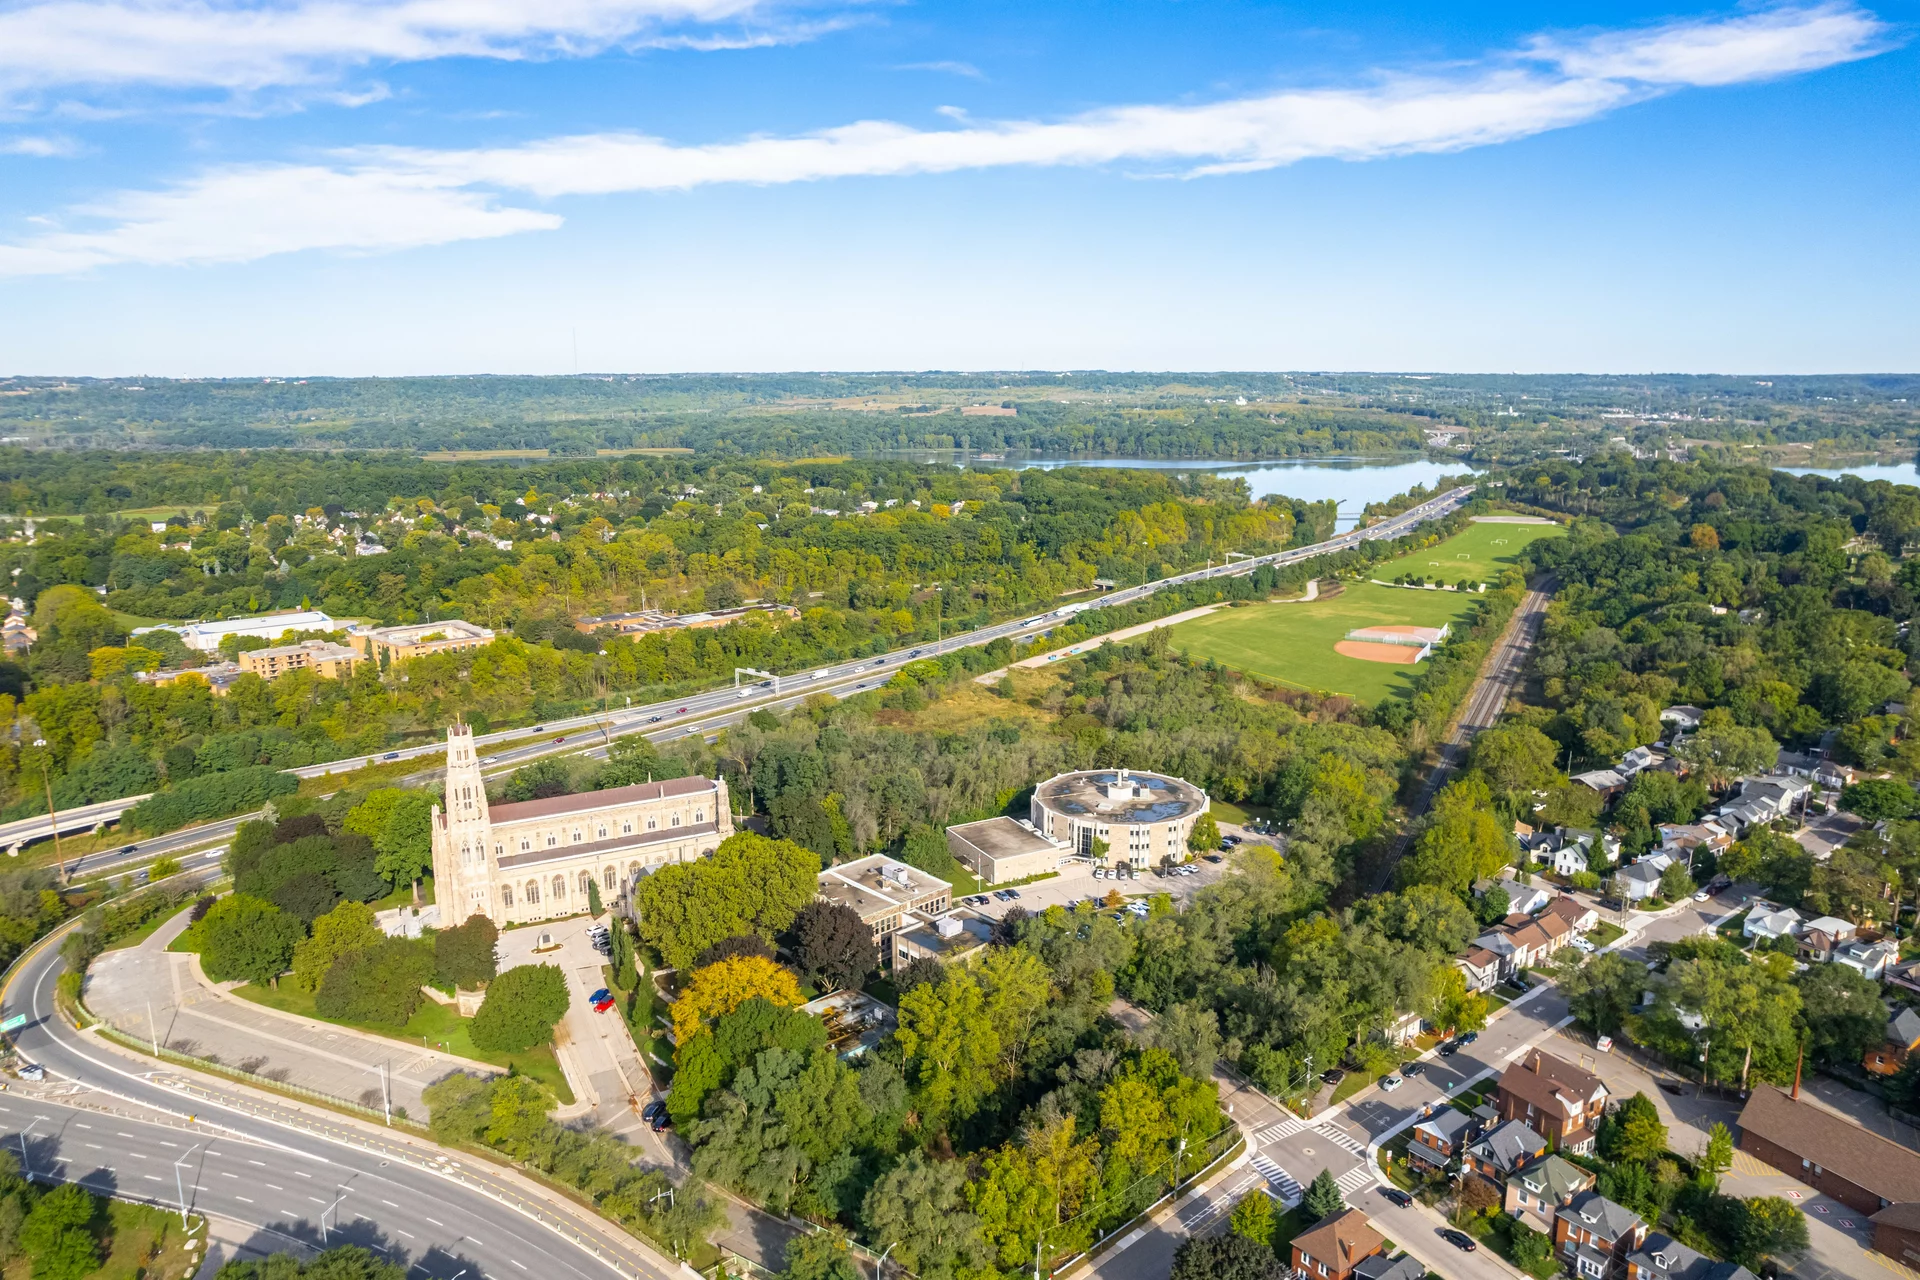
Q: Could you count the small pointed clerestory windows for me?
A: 9